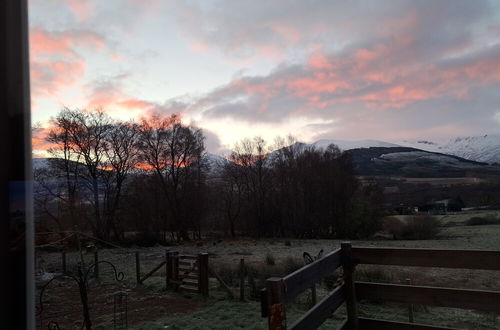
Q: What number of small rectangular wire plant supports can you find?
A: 1